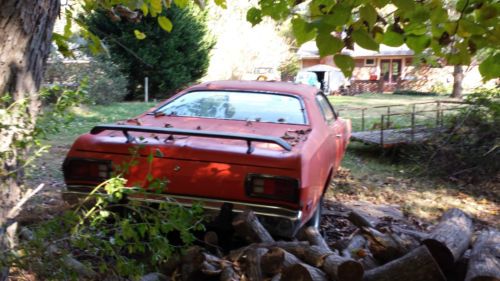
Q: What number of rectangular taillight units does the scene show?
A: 2